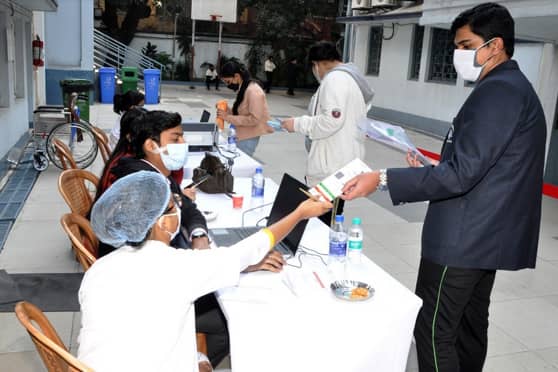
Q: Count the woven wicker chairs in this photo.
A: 5